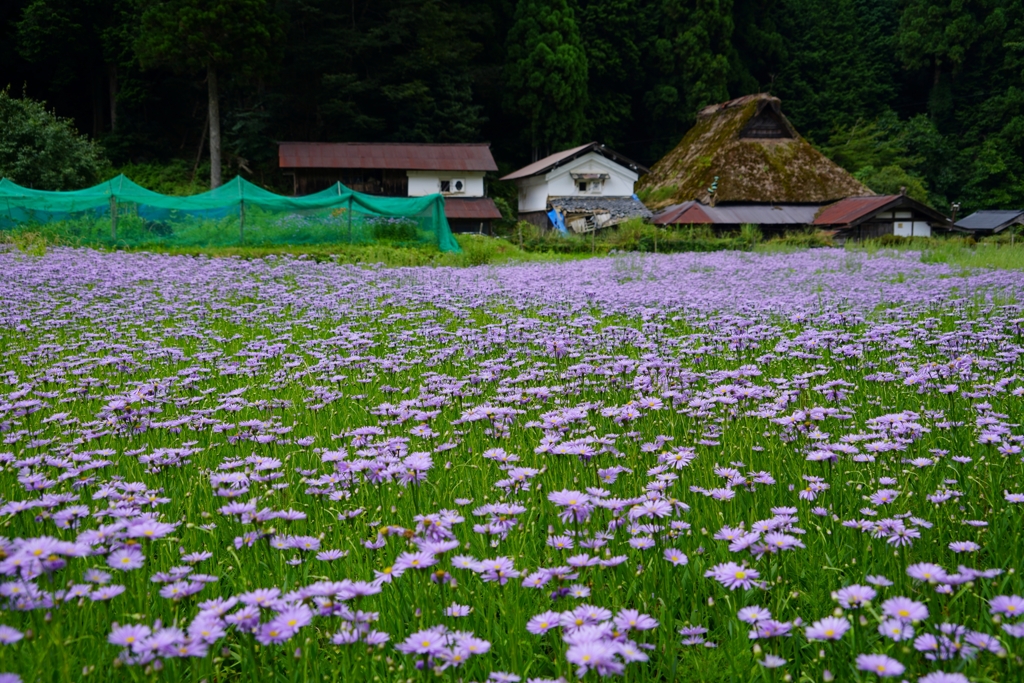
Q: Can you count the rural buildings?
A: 5